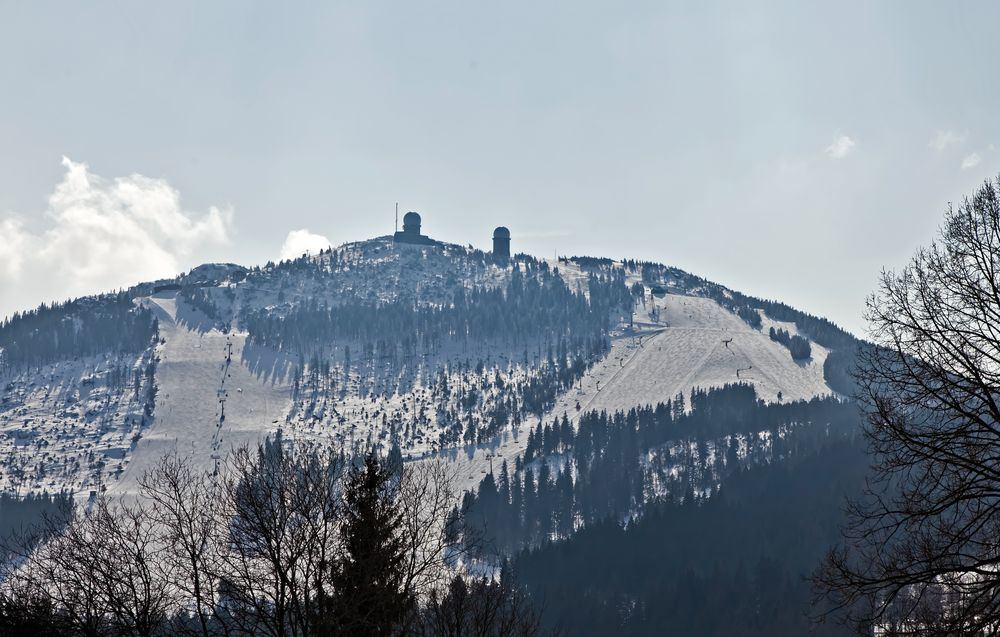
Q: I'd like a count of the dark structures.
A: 2